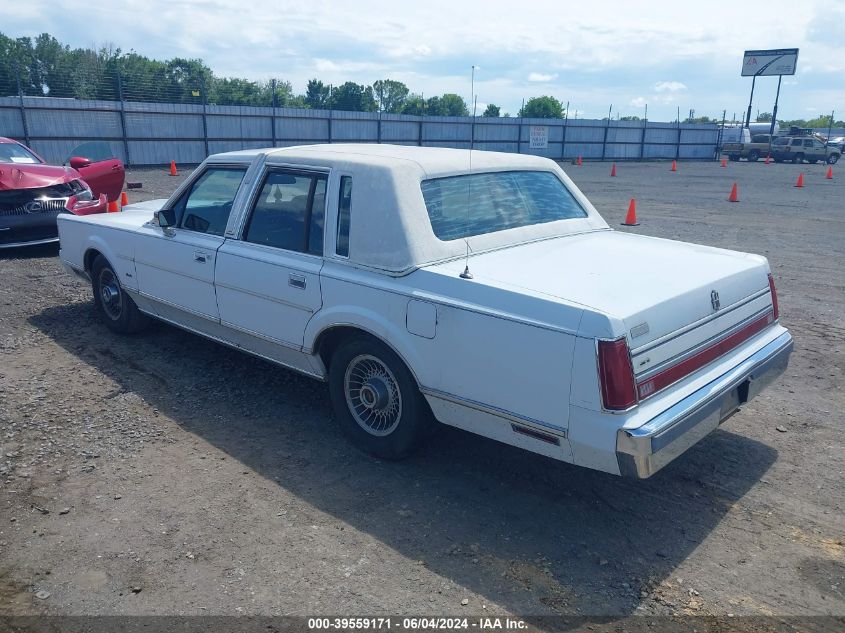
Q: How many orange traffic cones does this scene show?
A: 12